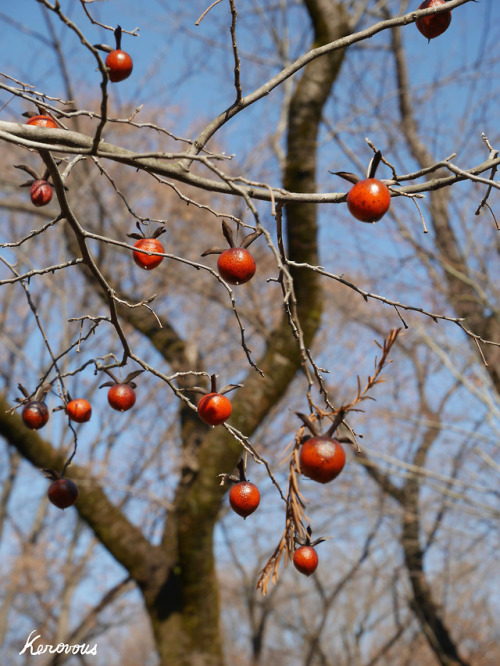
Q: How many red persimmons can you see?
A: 15